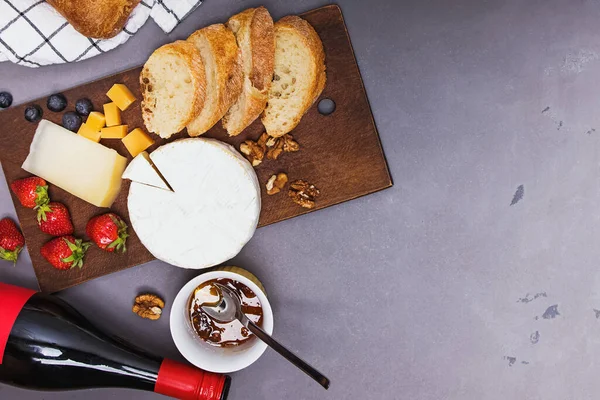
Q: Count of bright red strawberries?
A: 5